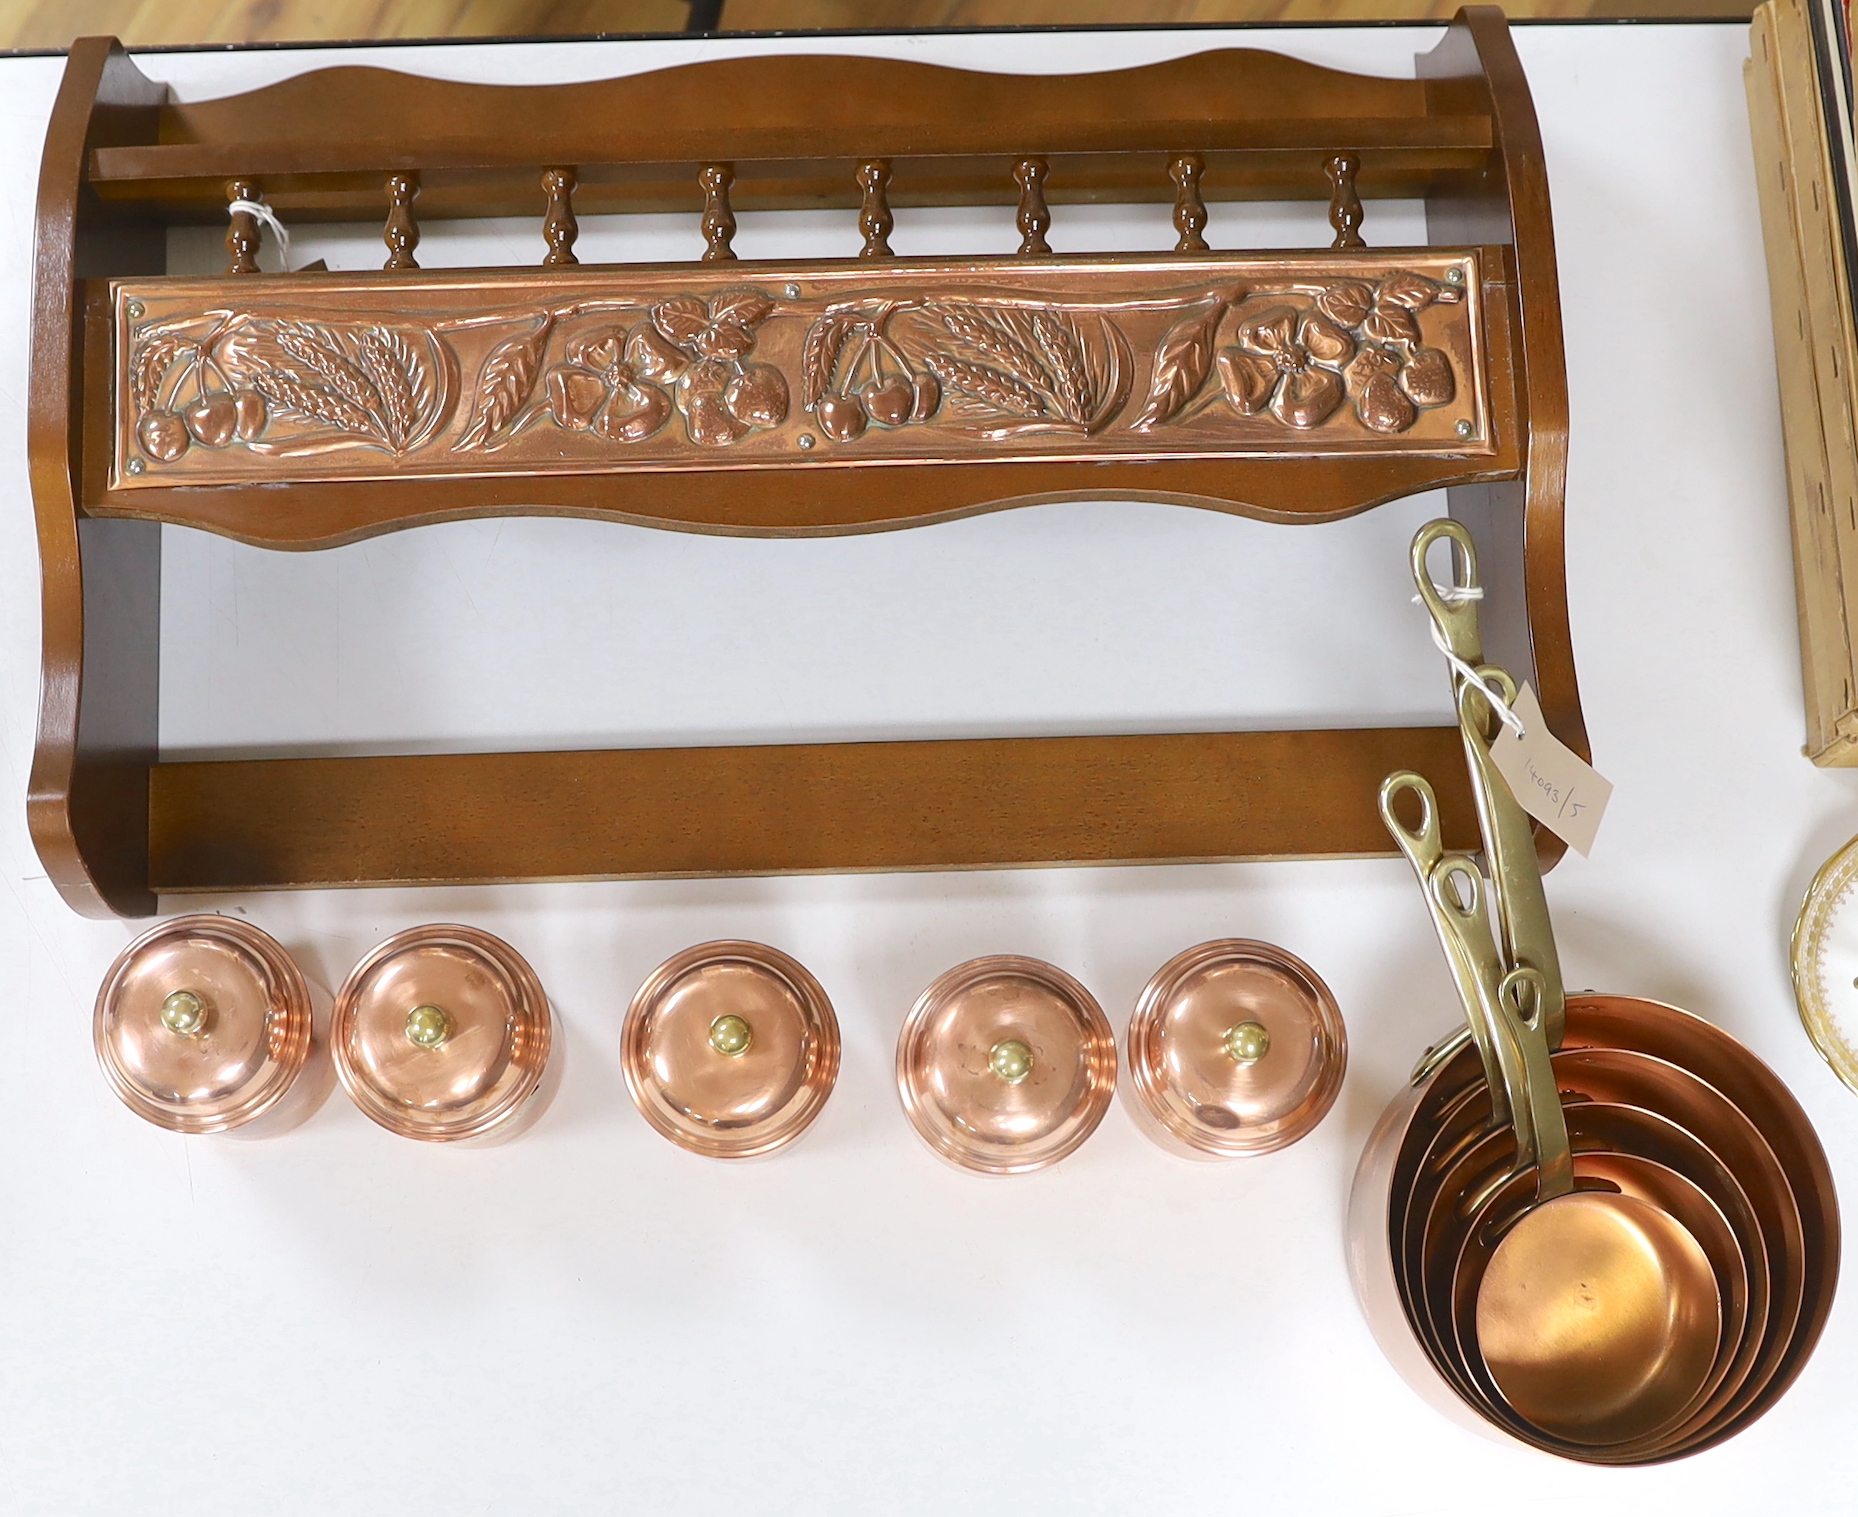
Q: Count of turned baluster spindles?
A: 8